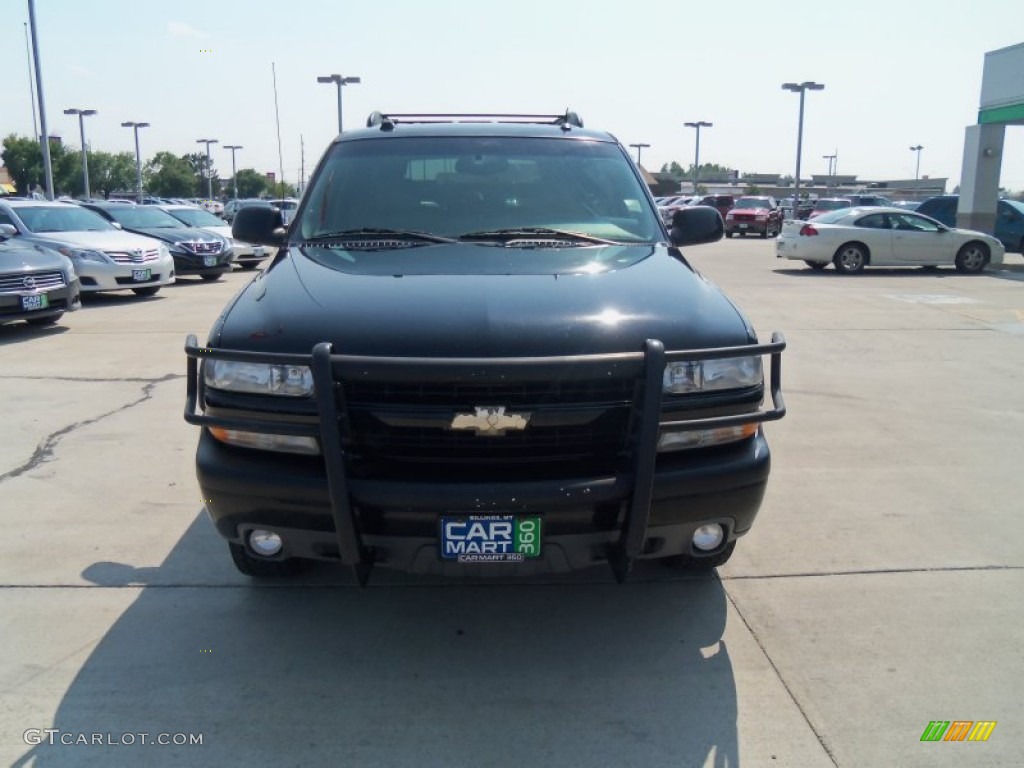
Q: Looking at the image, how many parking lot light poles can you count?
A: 11